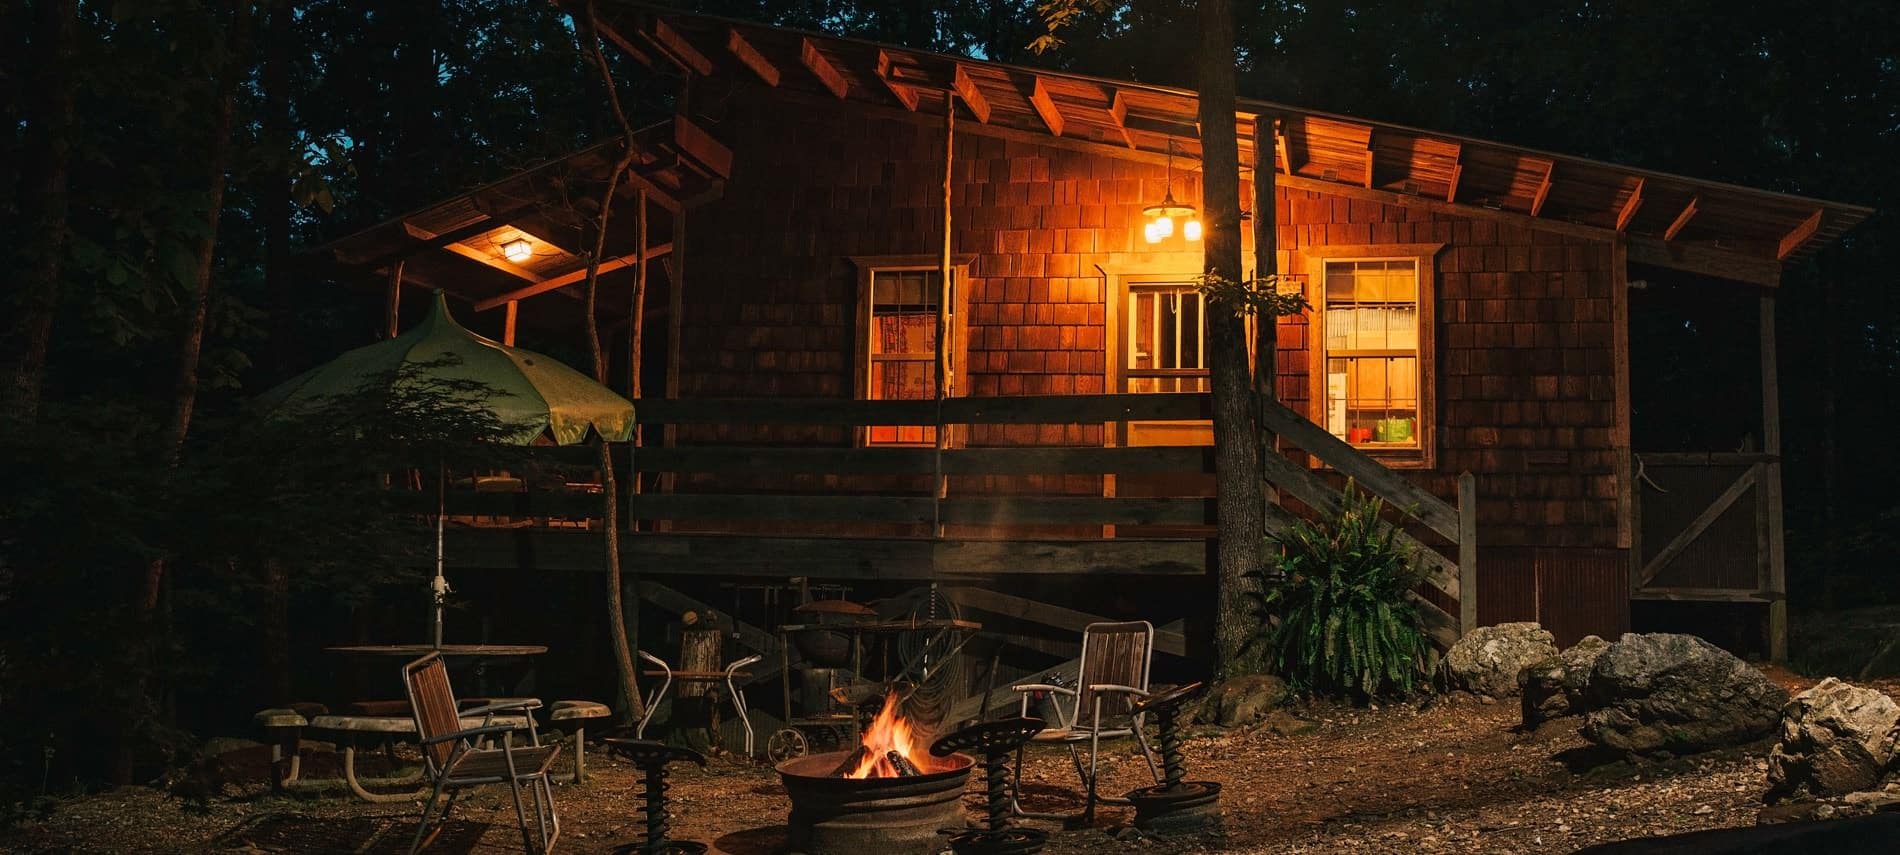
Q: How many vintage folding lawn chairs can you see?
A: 2